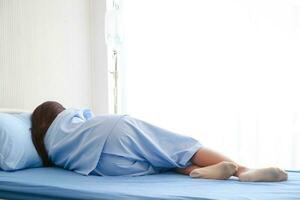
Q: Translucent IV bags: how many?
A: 1